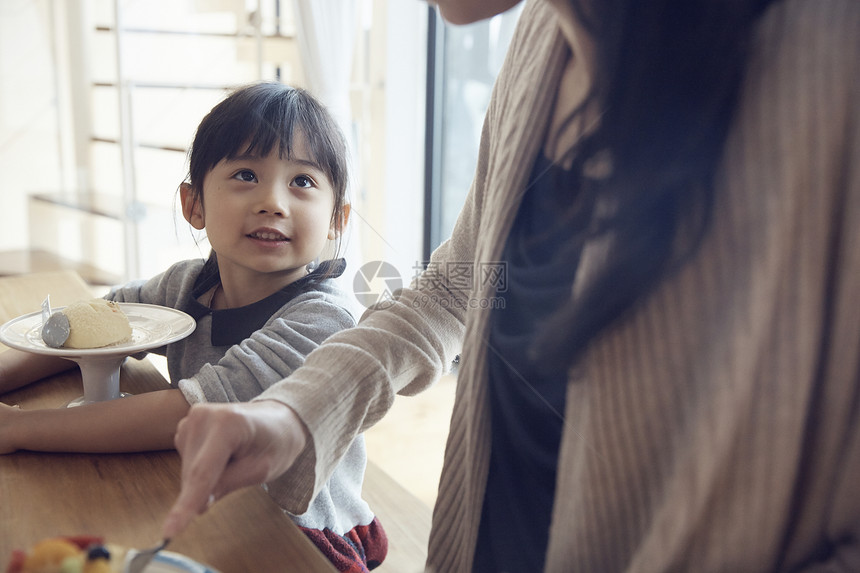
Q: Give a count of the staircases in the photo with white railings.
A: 1